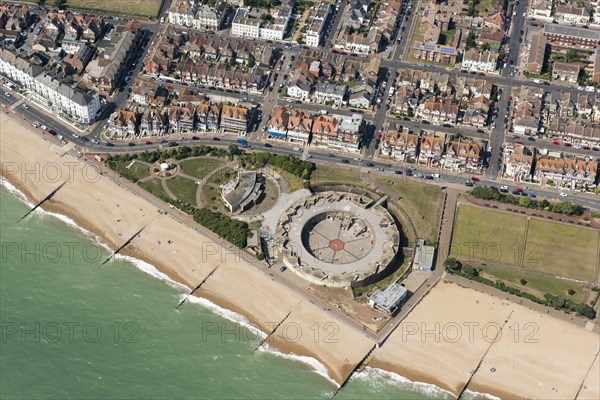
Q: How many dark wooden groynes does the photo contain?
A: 7